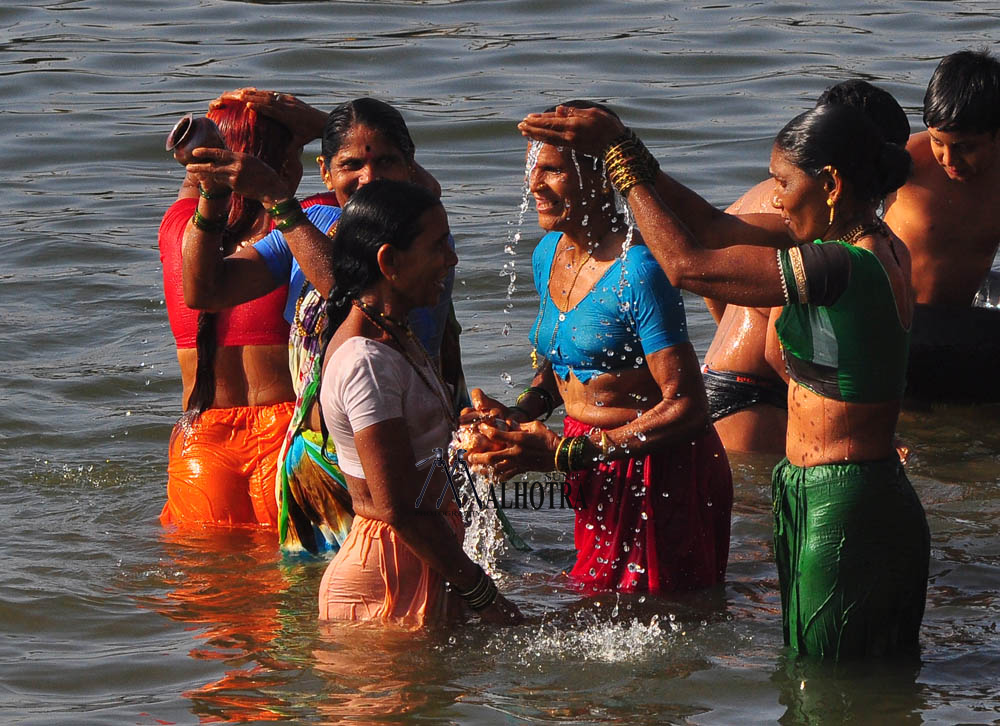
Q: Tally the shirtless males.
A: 2